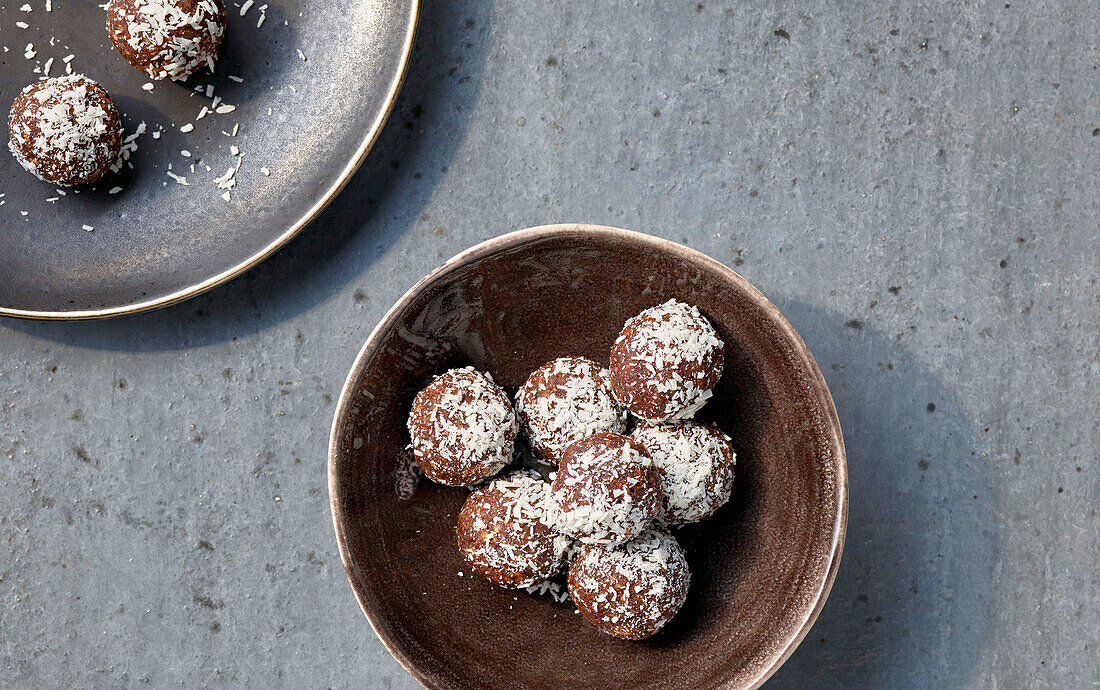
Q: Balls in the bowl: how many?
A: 7